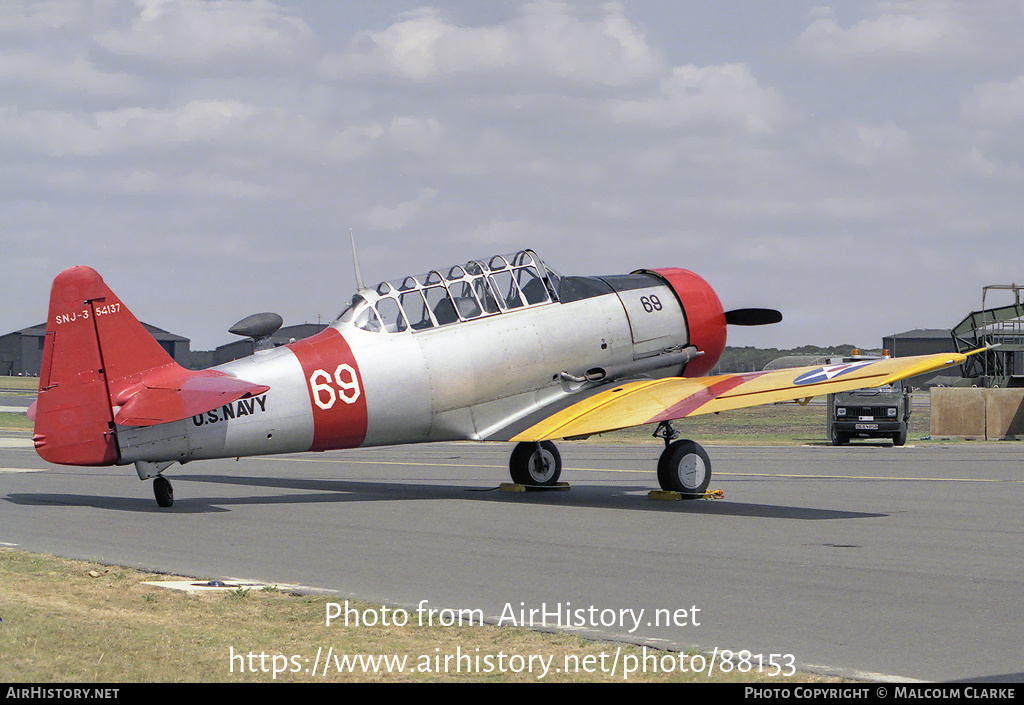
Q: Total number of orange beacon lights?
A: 2